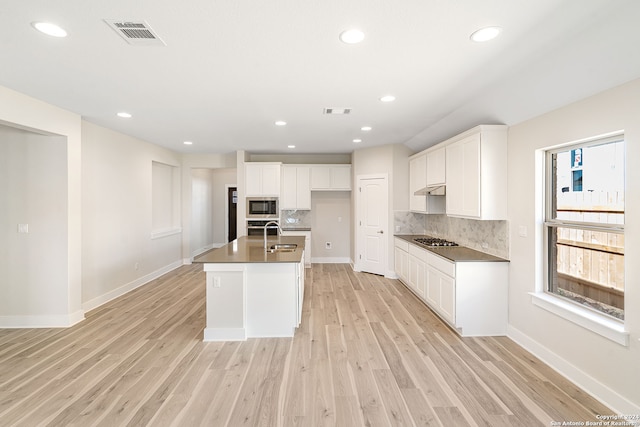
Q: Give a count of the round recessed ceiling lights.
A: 10